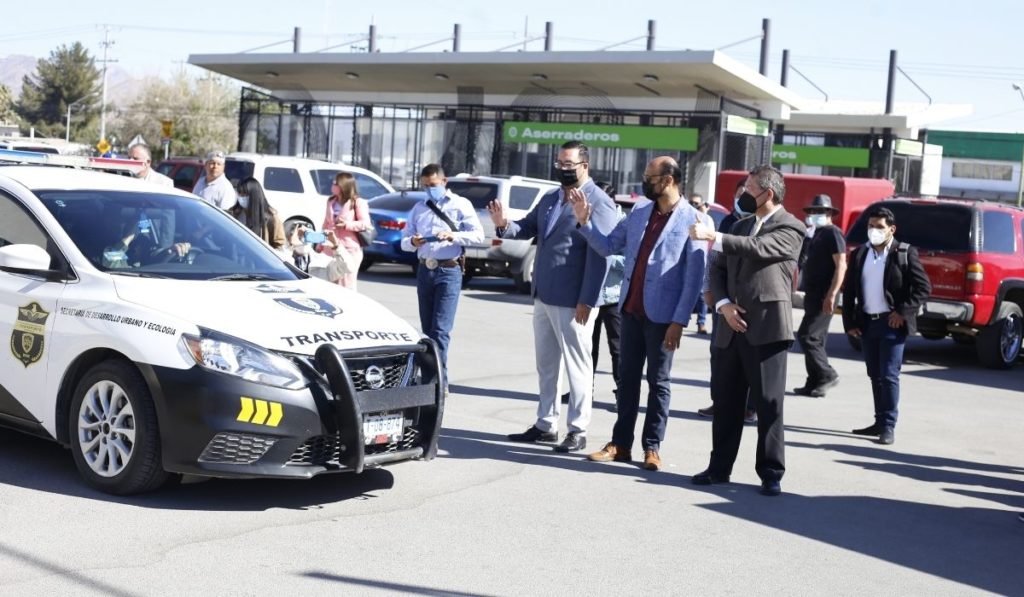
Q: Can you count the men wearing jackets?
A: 4